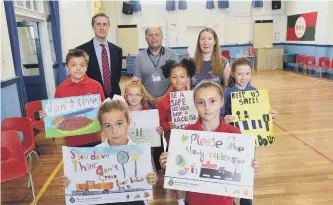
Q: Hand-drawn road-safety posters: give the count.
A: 6